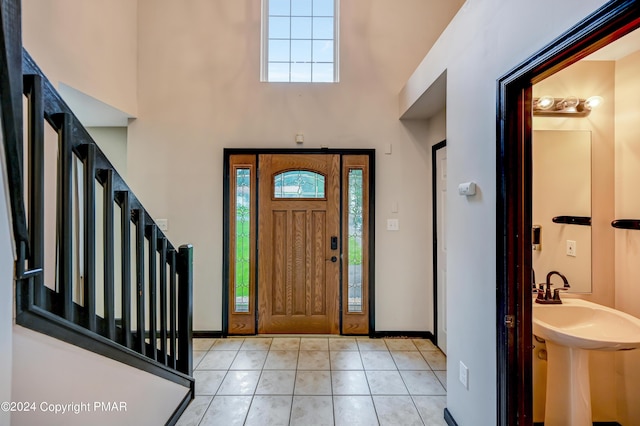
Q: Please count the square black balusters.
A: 9